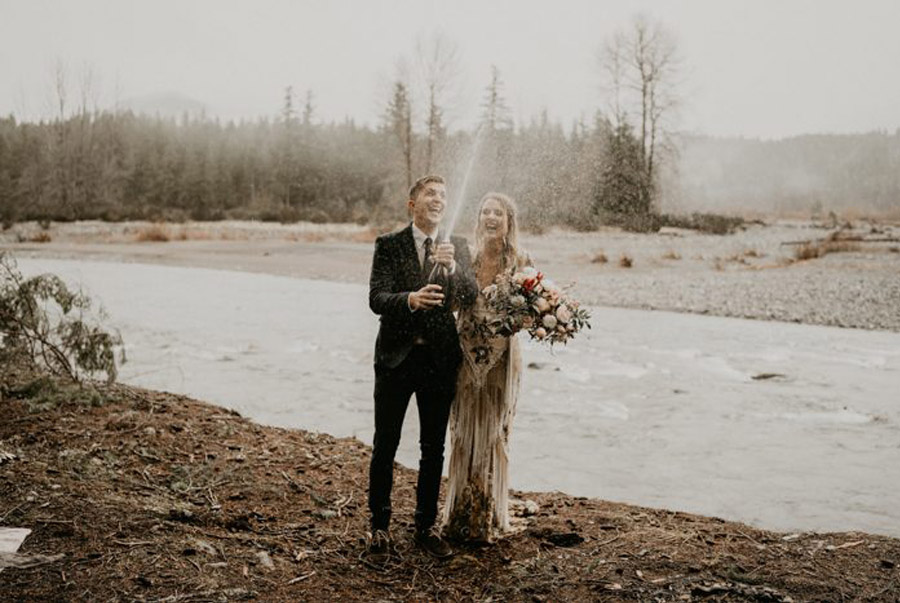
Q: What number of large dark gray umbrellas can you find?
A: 0